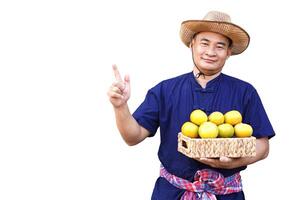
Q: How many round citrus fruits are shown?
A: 7